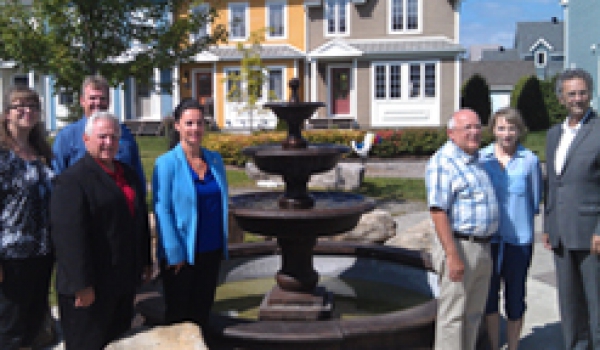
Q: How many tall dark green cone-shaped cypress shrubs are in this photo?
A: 2